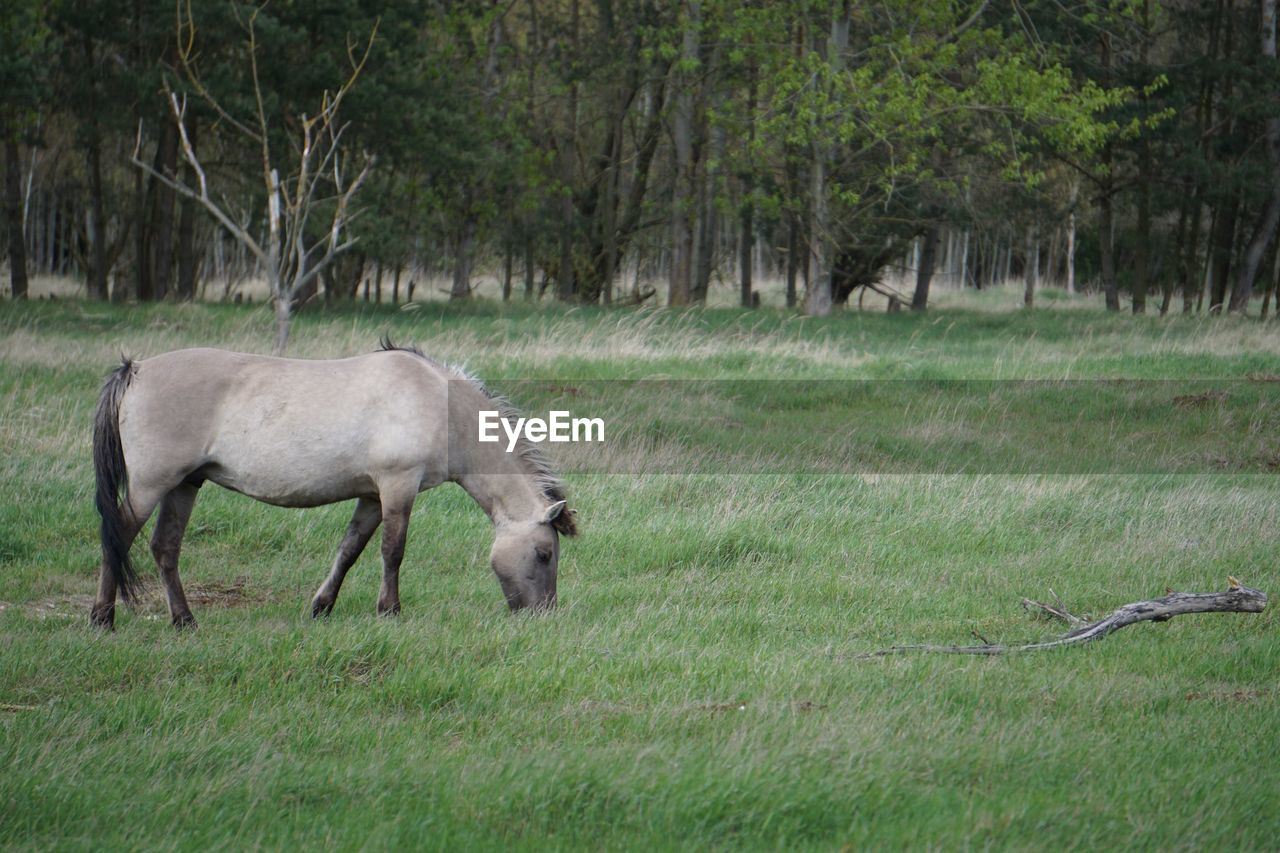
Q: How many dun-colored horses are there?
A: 1